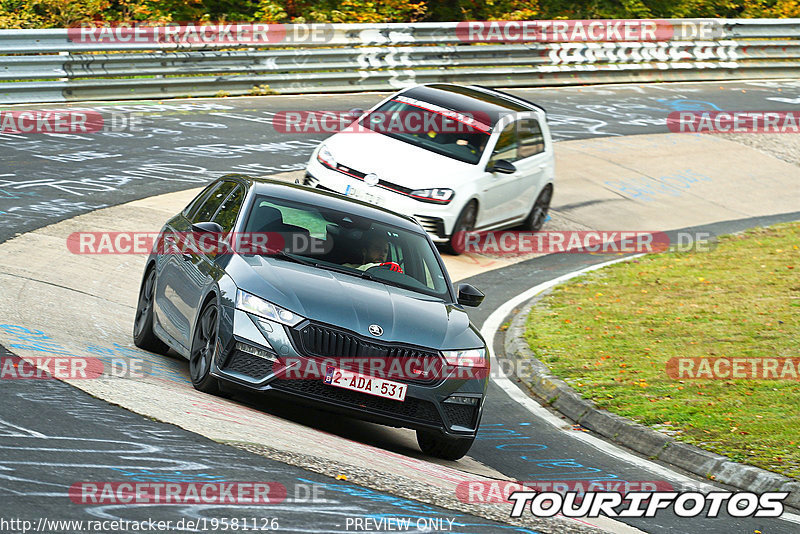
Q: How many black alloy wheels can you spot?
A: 4